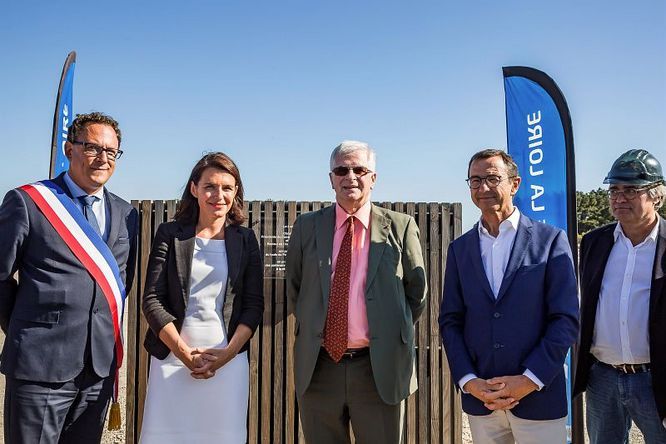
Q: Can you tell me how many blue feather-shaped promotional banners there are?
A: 2